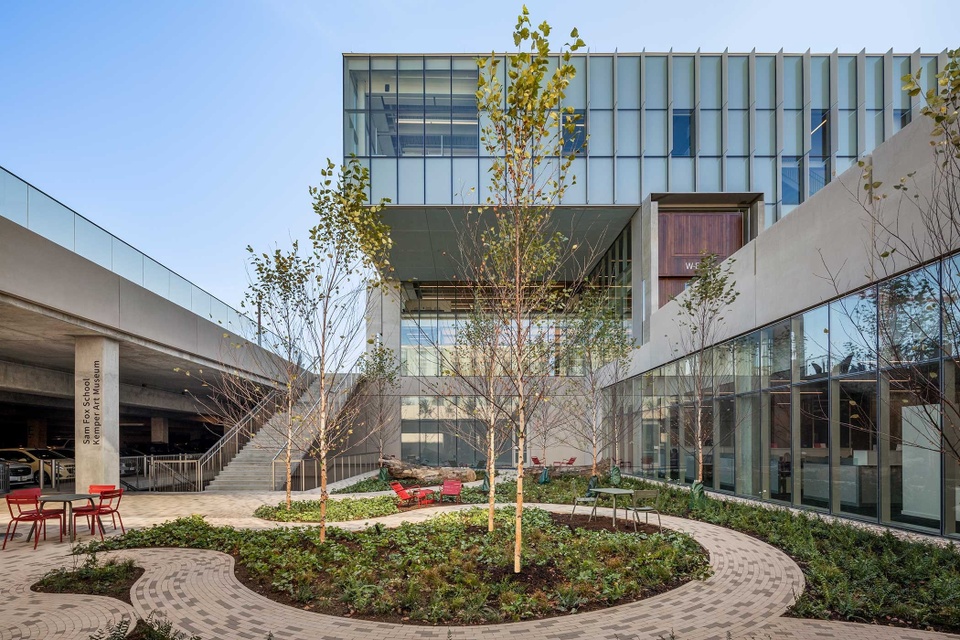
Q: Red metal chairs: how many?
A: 8